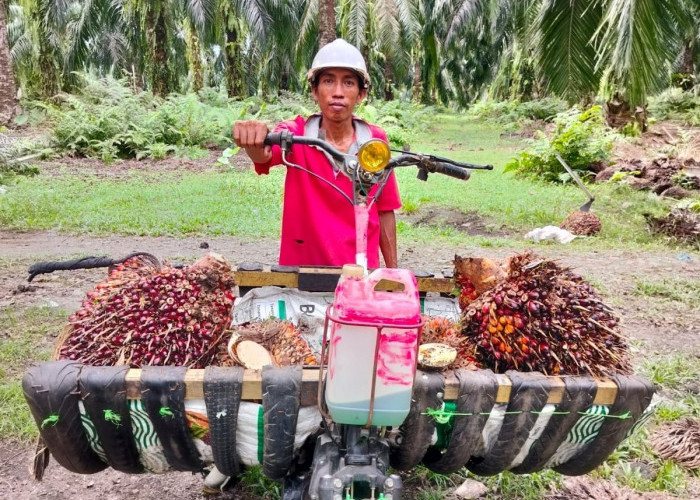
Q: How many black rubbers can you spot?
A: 10